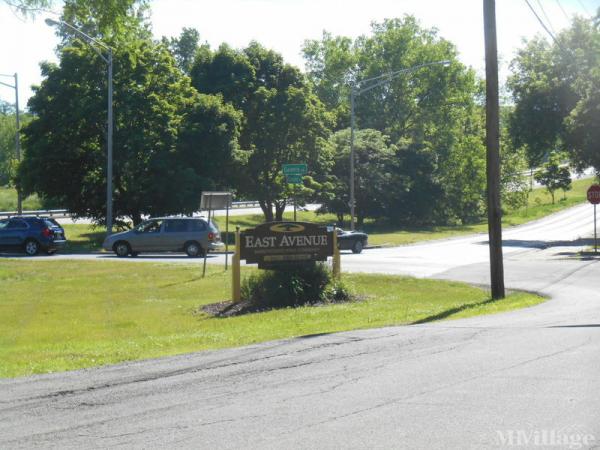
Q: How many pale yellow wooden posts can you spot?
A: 2